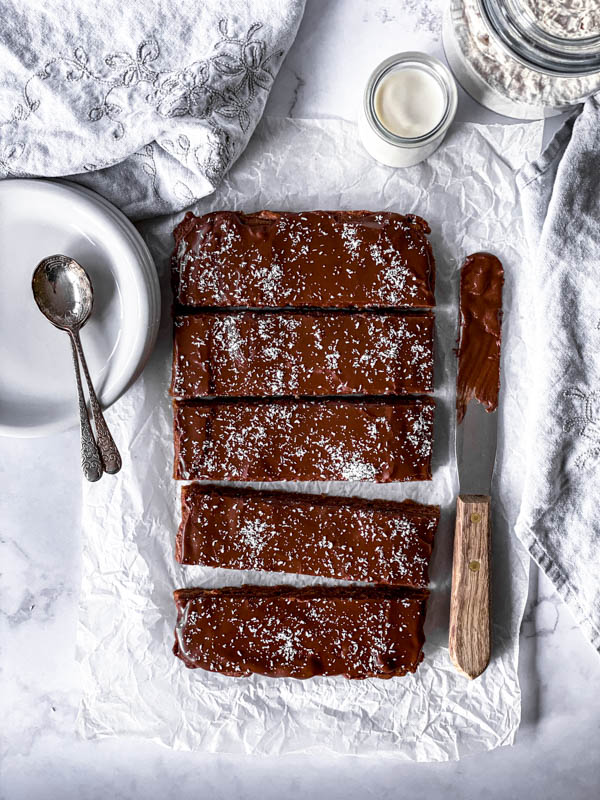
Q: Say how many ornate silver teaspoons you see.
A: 2